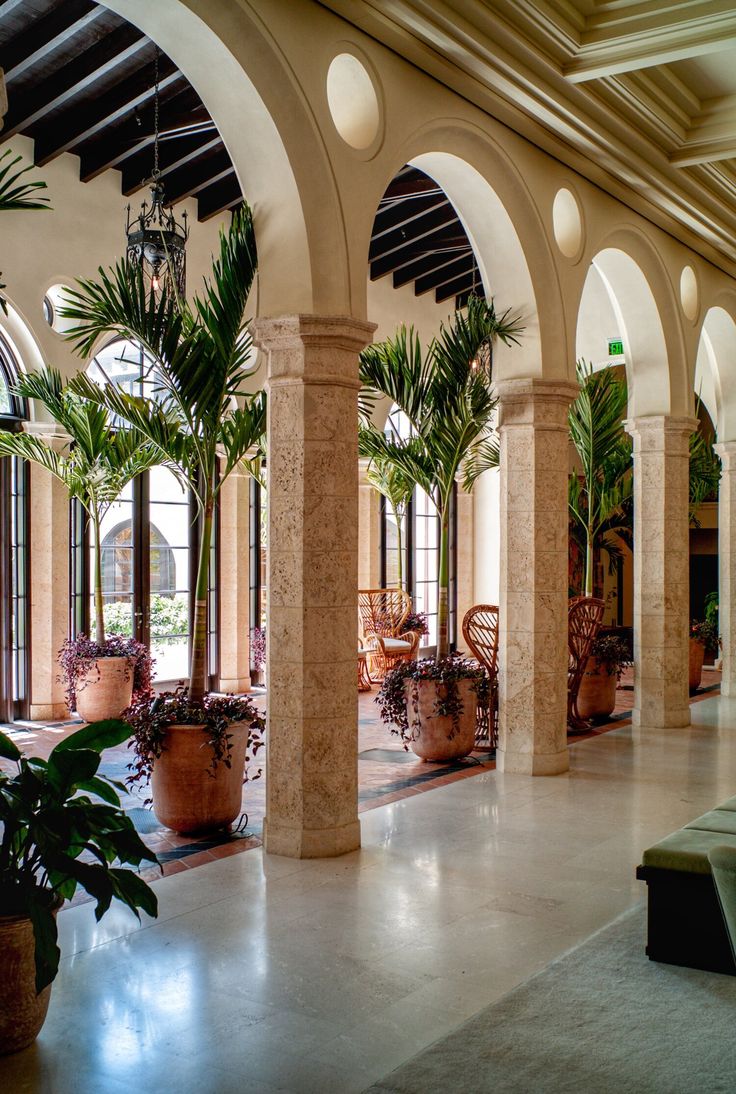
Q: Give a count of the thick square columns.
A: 4